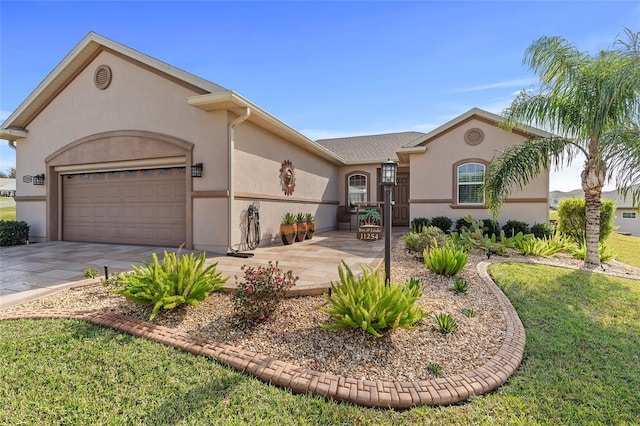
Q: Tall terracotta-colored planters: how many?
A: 3